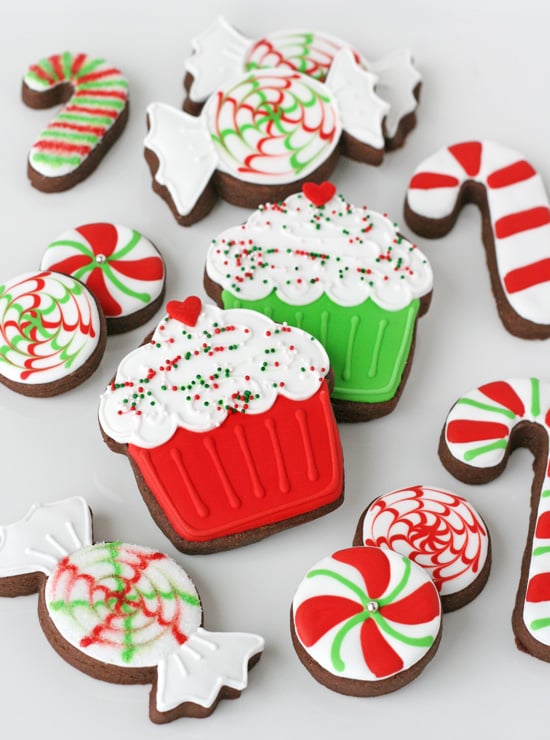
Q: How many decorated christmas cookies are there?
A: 12